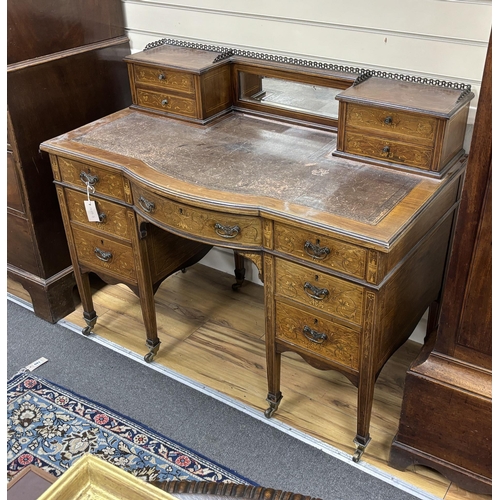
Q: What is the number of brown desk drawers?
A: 11